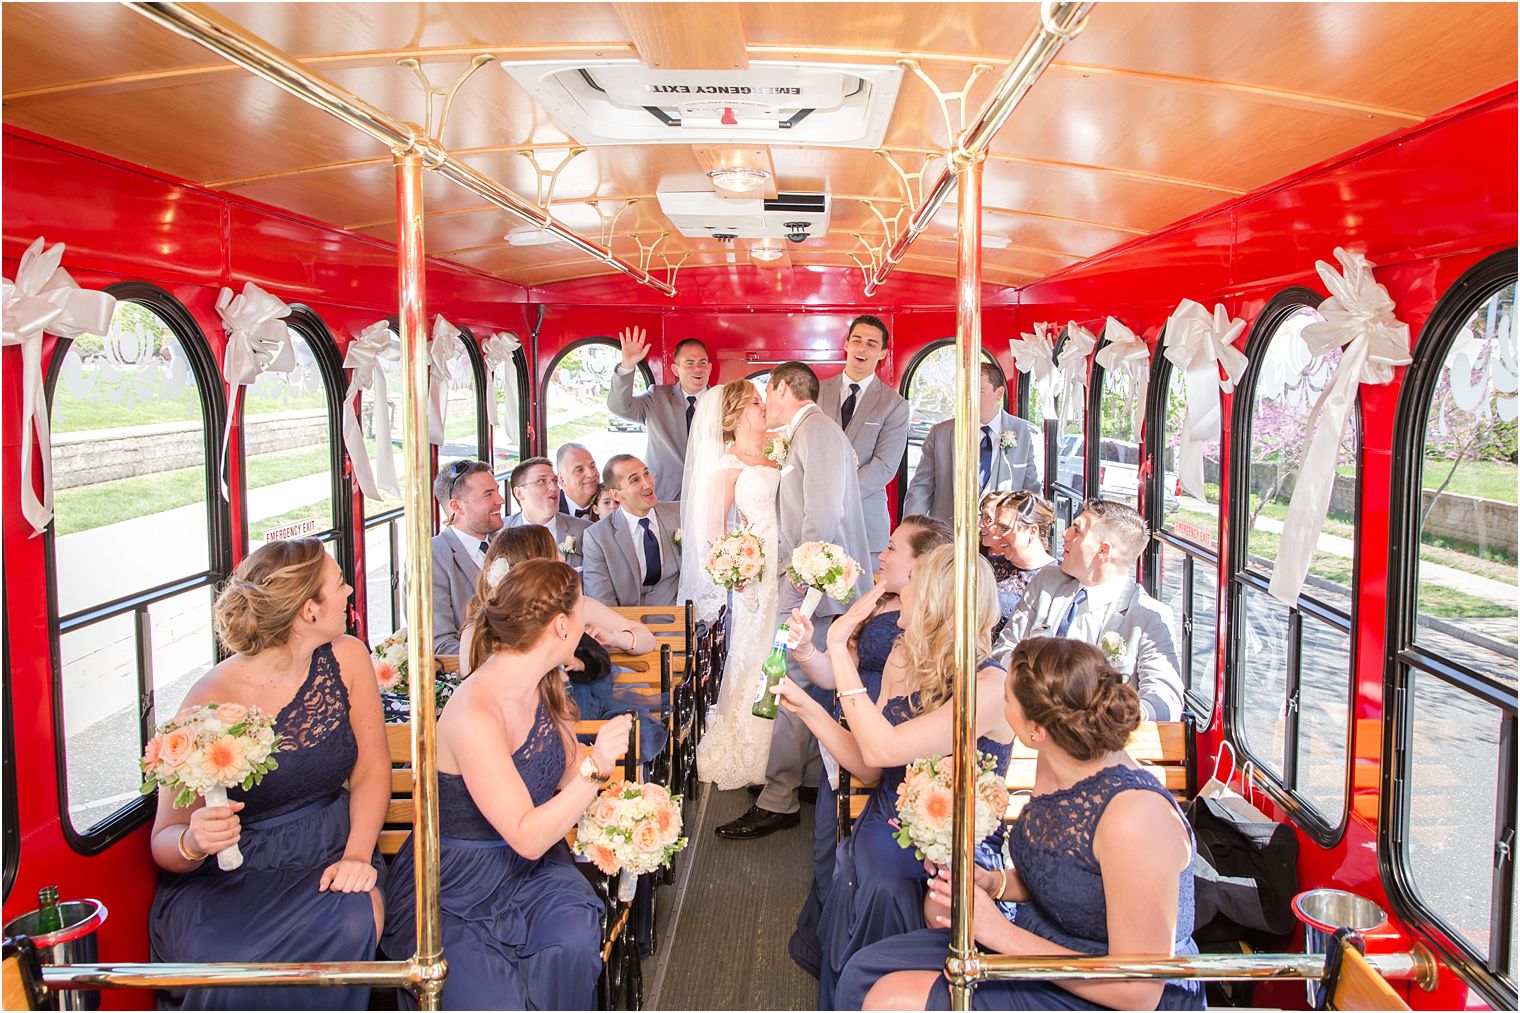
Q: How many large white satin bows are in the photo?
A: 10